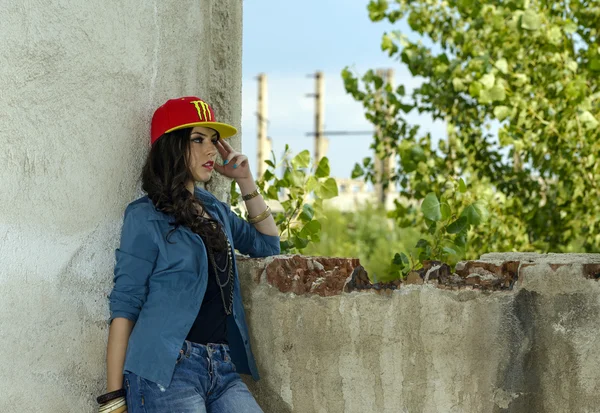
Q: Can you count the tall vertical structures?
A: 3